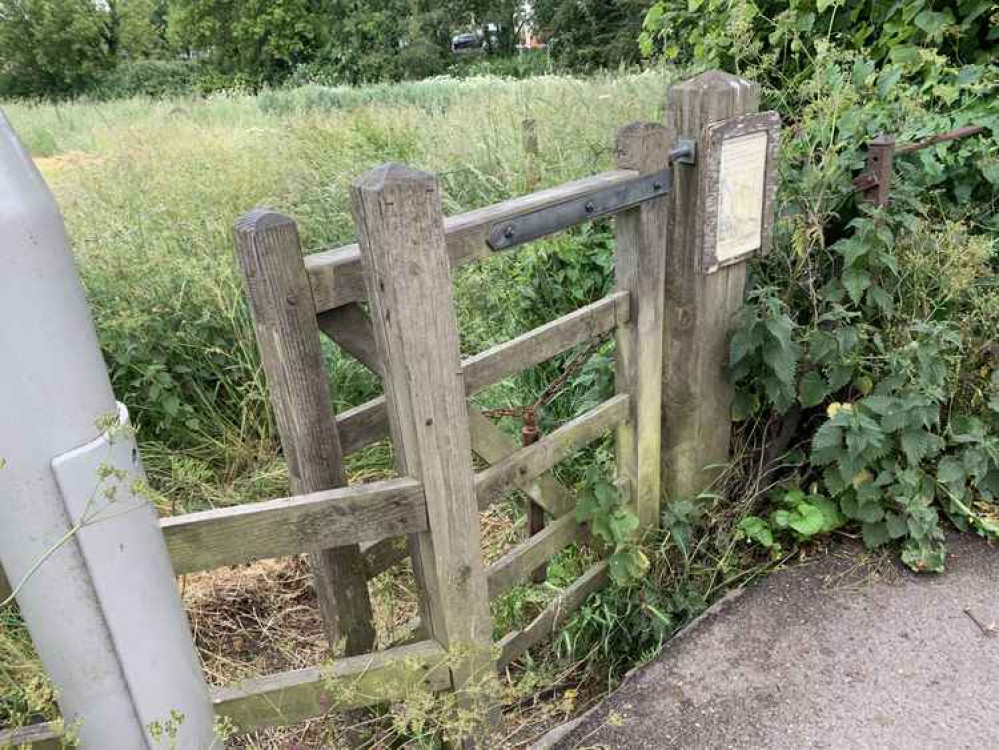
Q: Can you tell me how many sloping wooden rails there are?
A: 1